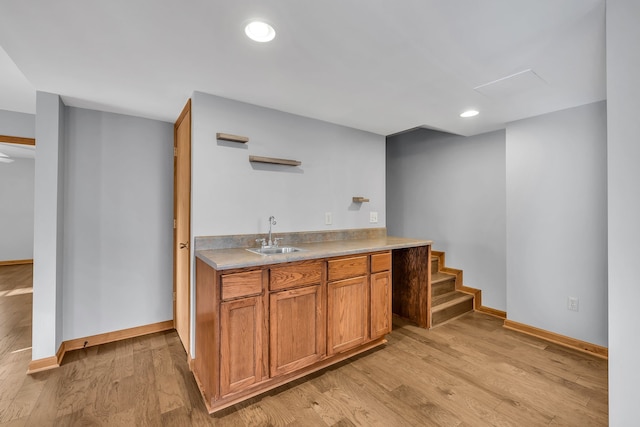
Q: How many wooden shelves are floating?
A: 3